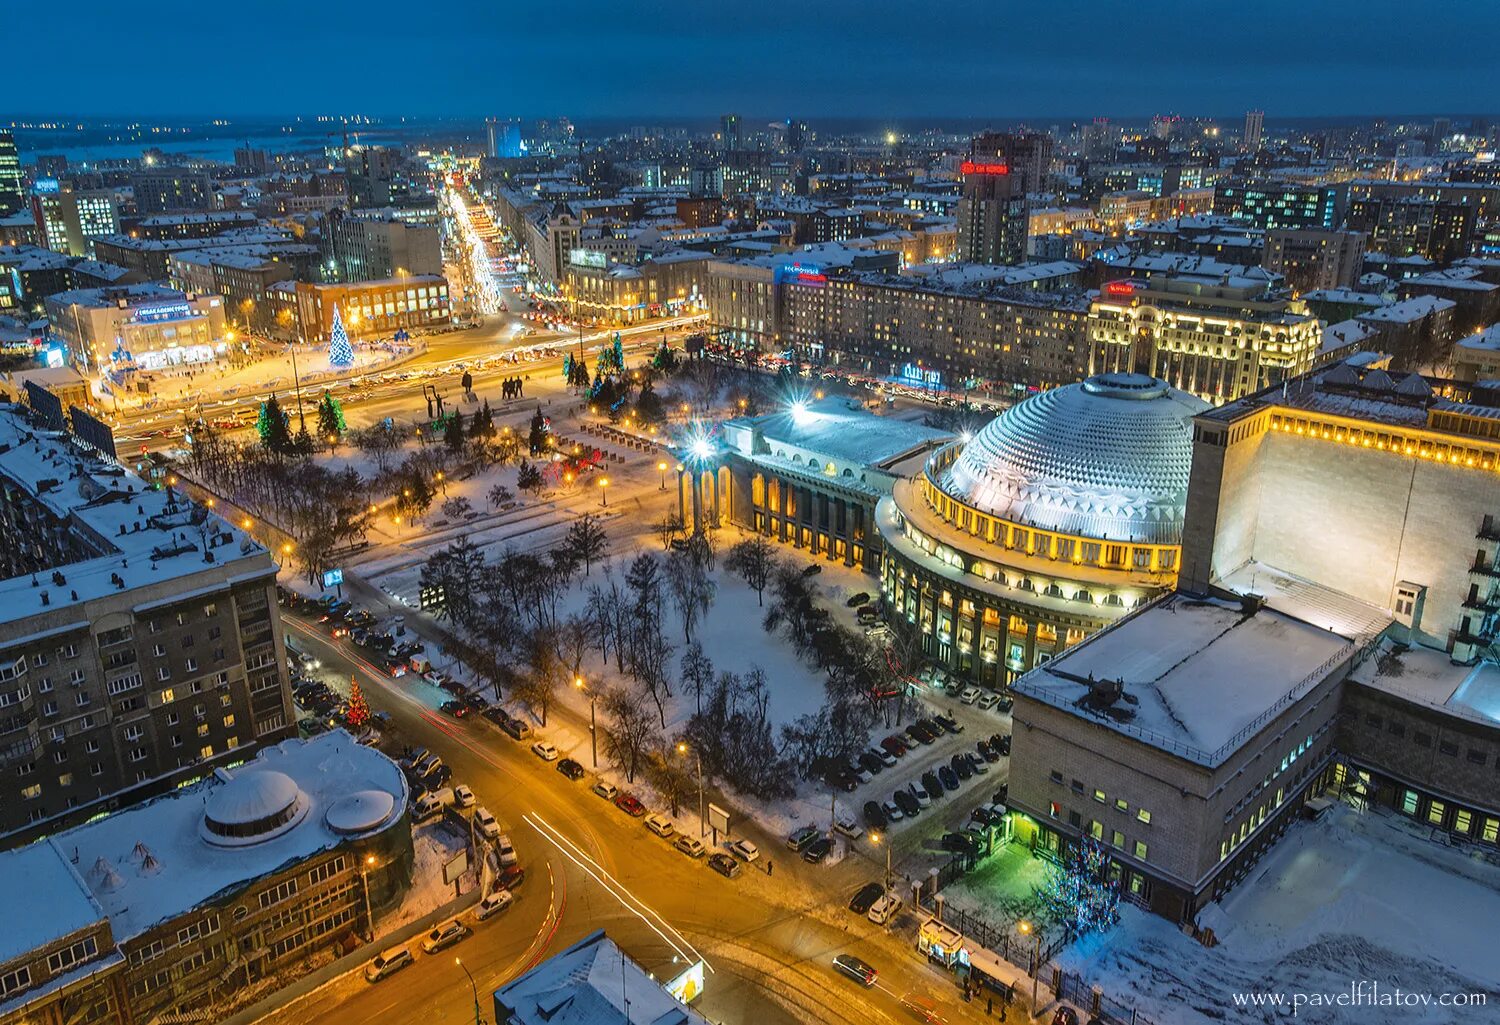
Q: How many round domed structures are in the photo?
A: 3